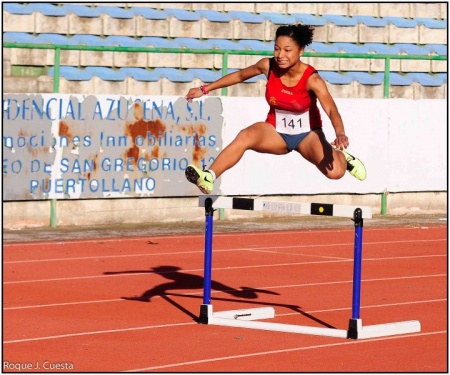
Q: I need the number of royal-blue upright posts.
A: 2